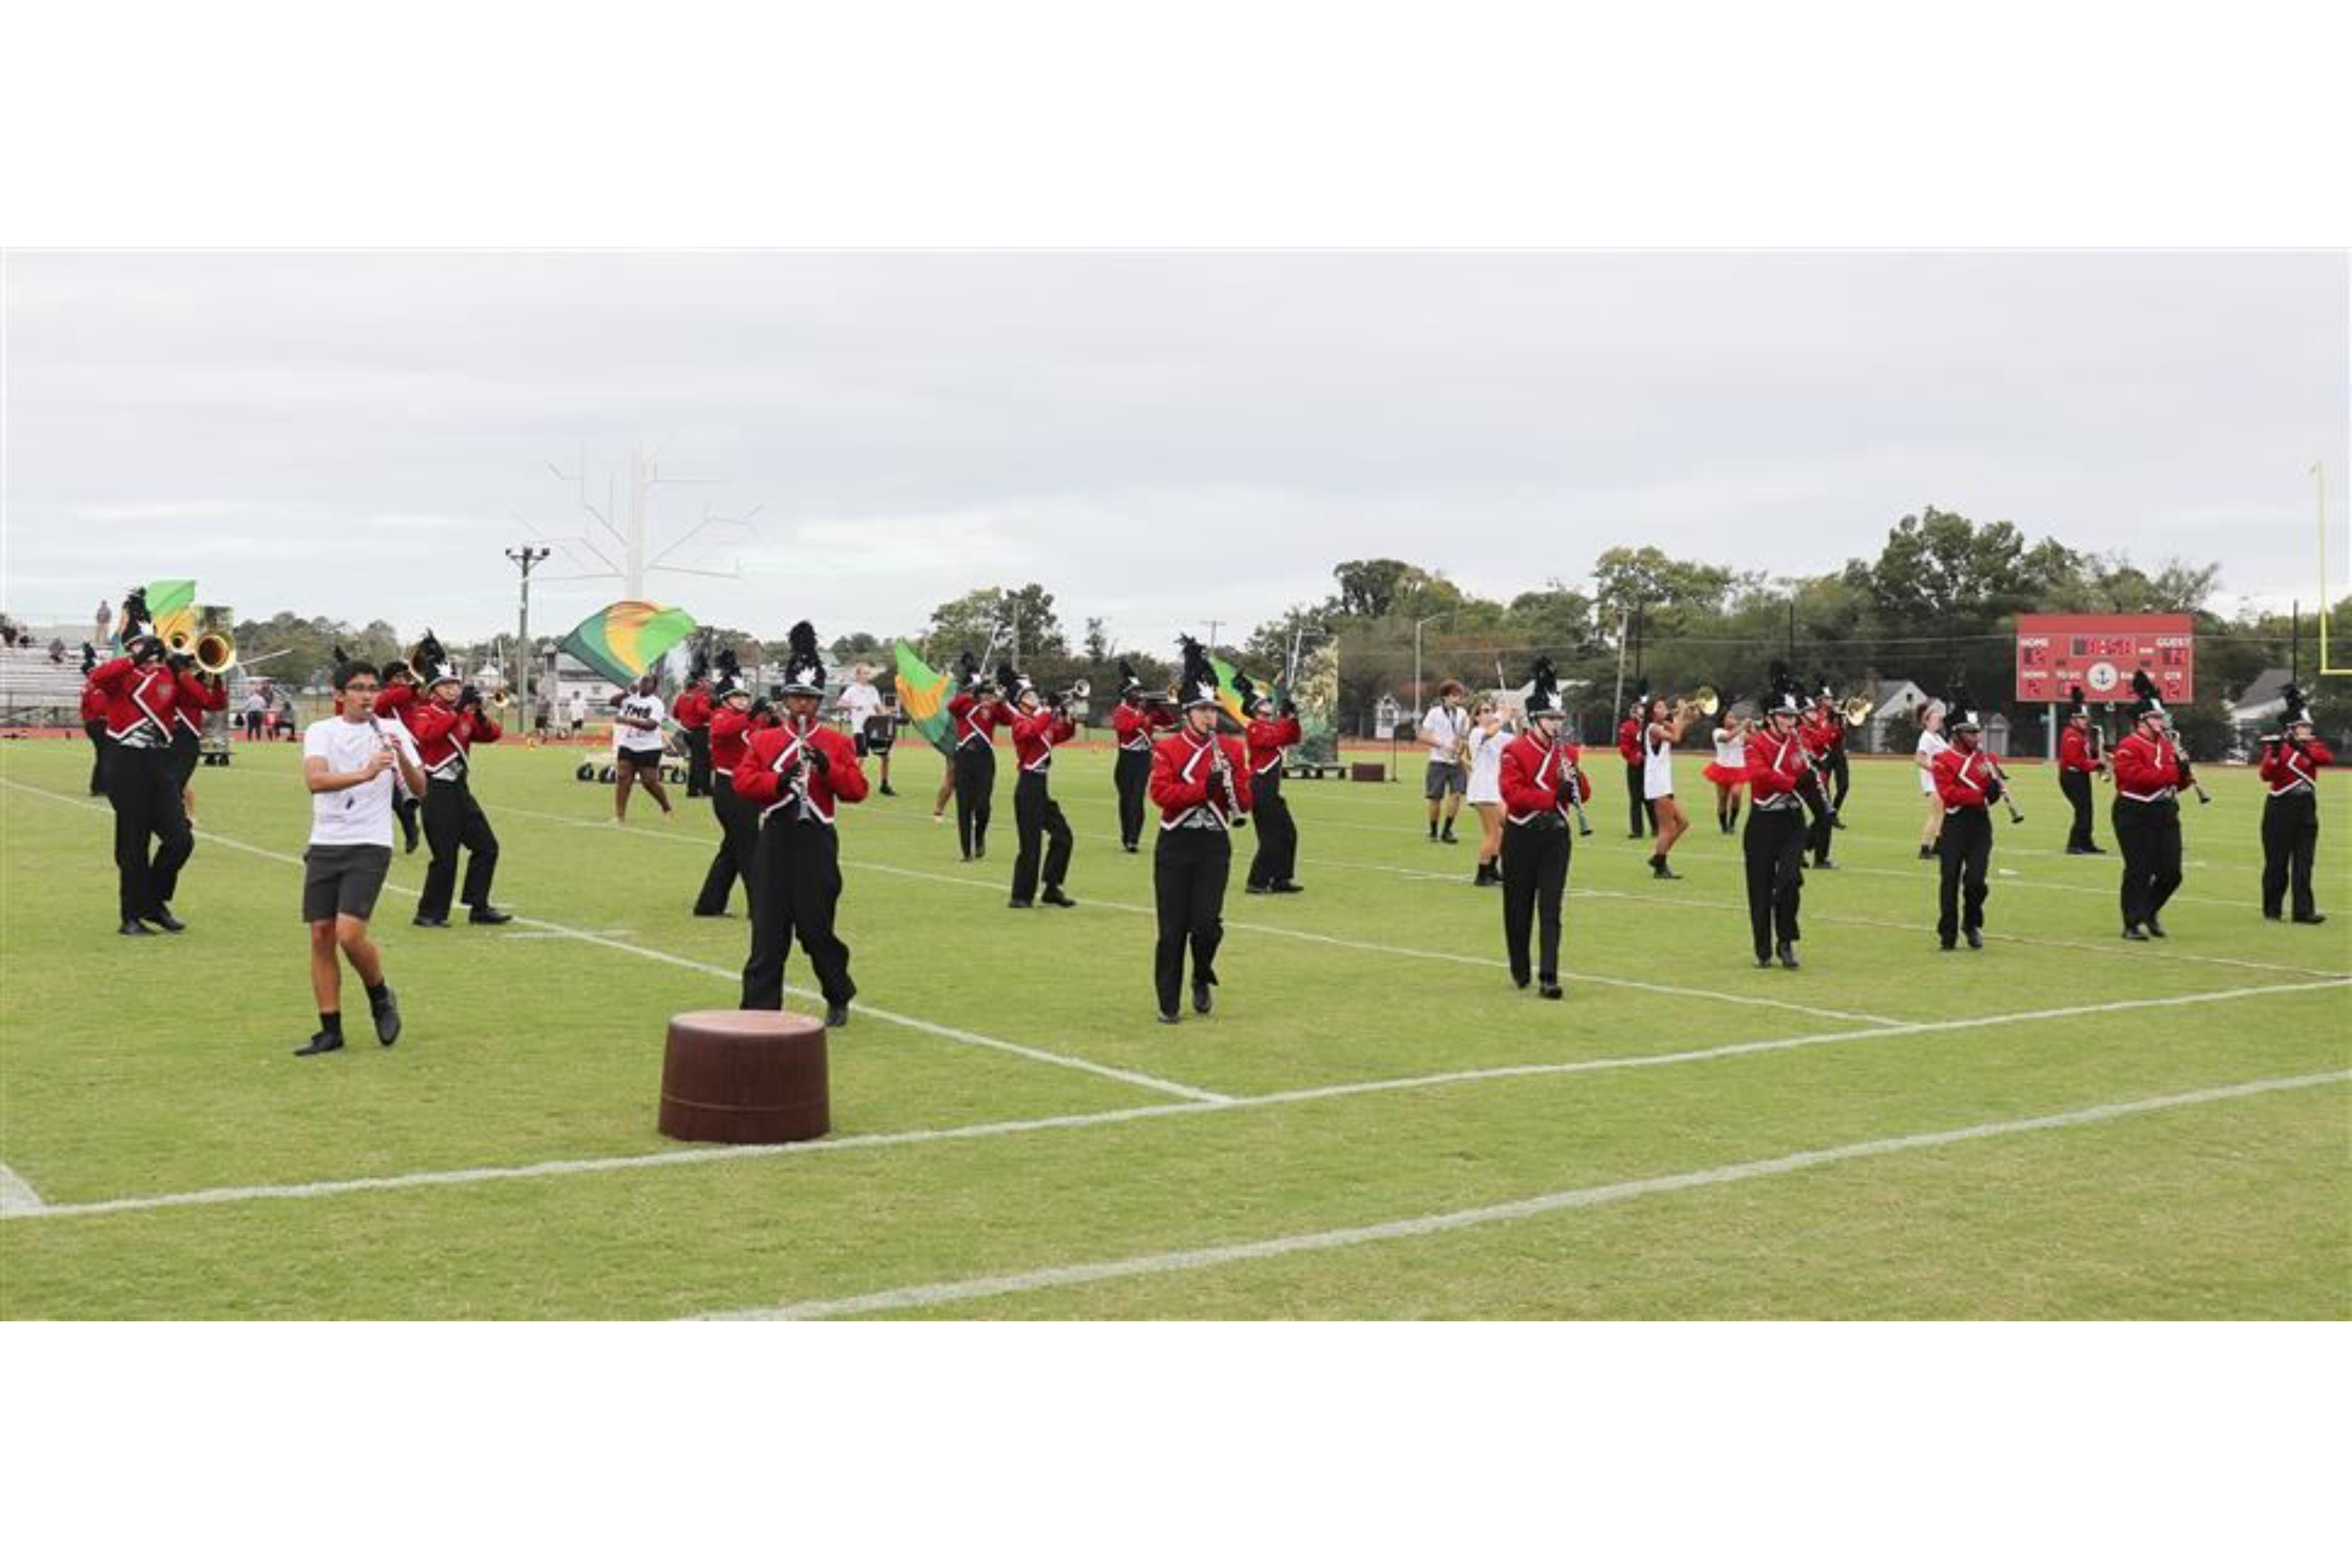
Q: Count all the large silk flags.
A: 4